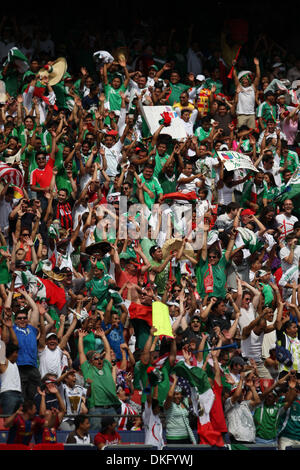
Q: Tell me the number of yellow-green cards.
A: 1